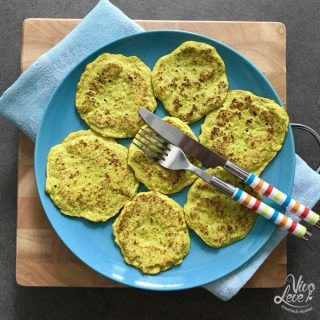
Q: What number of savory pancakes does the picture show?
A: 7